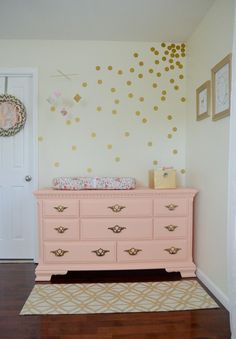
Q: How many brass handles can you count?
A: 10